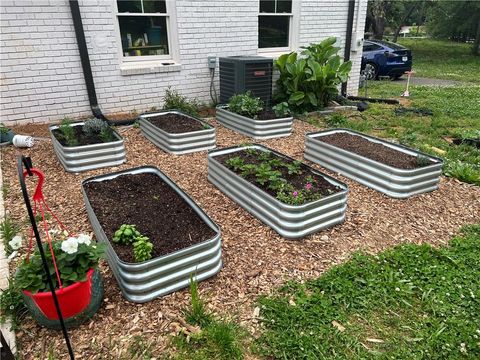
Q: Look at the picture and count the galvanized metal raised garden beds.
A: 6